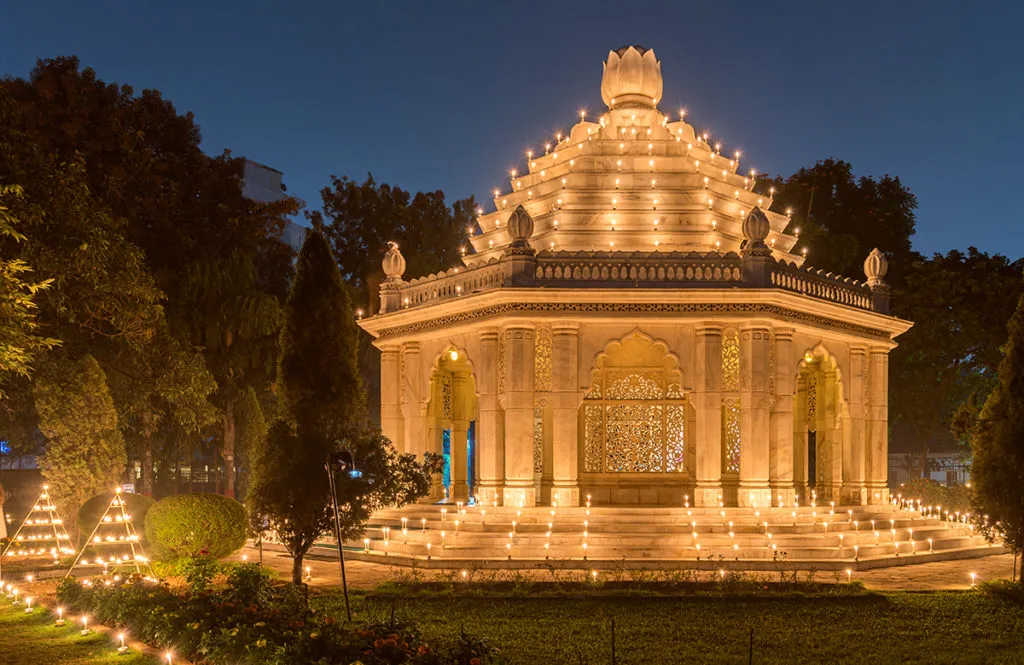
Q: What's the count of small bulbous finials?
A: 4